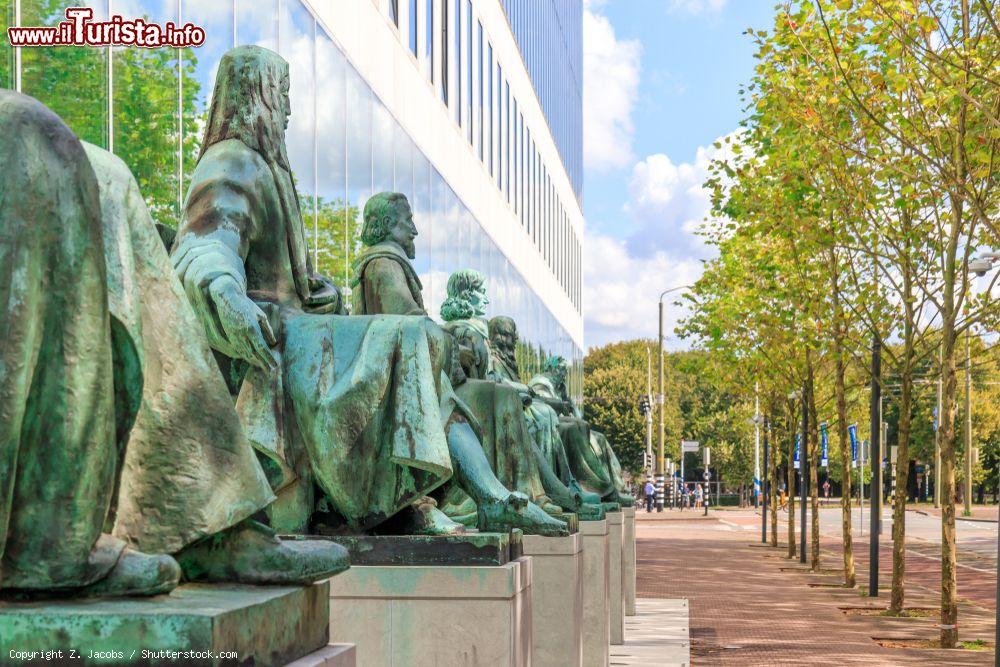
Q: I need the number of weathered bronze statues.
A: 6